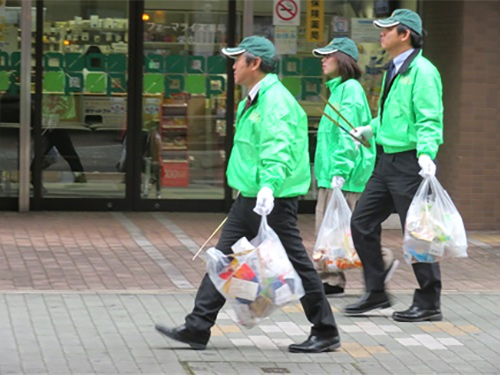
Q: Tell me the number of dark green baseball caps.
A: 3